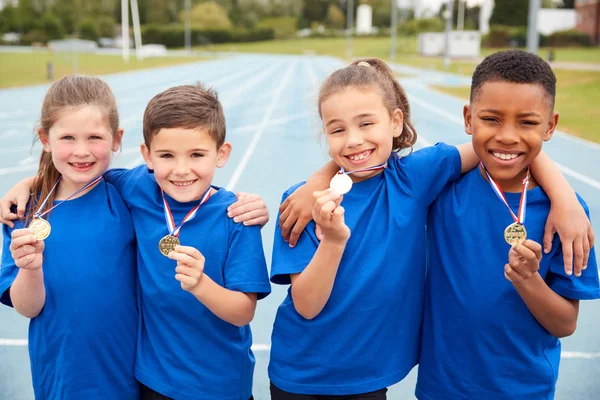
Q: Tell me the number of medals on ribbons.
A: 4